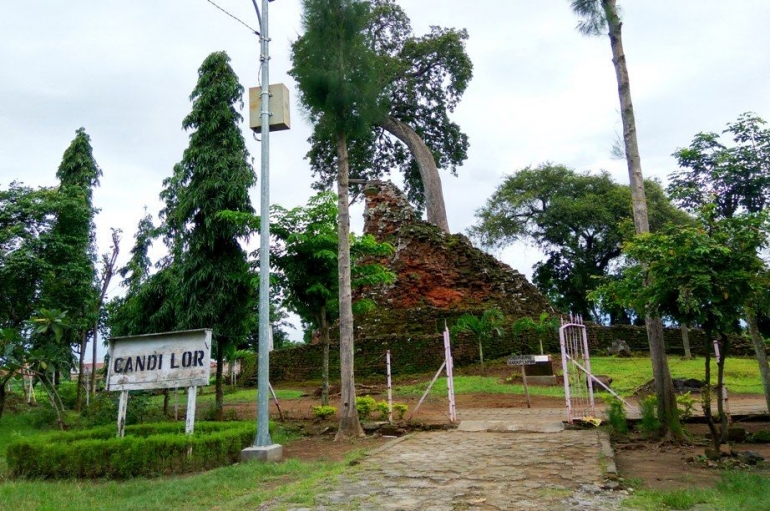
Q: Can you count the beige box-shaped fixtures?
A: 1